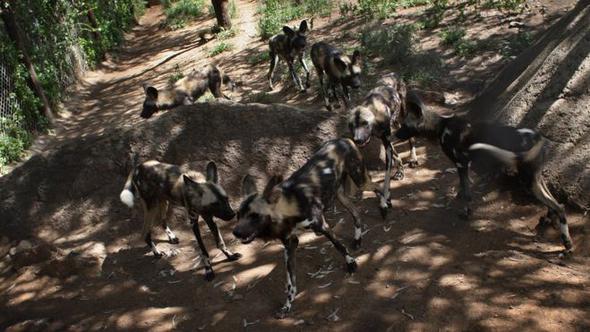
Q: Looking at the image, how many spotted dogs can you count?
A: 7